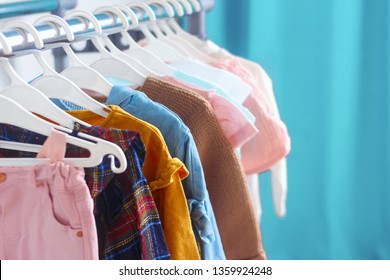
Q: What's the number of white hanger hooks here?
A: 11